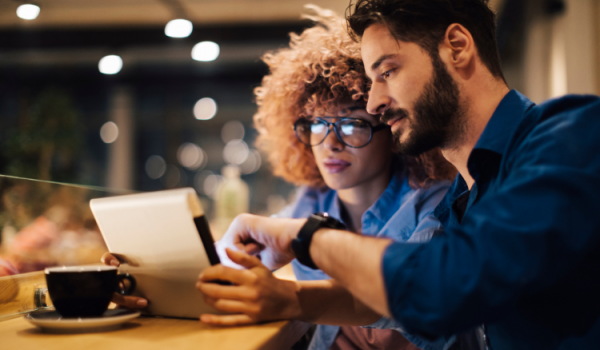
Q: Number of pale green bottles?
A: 1